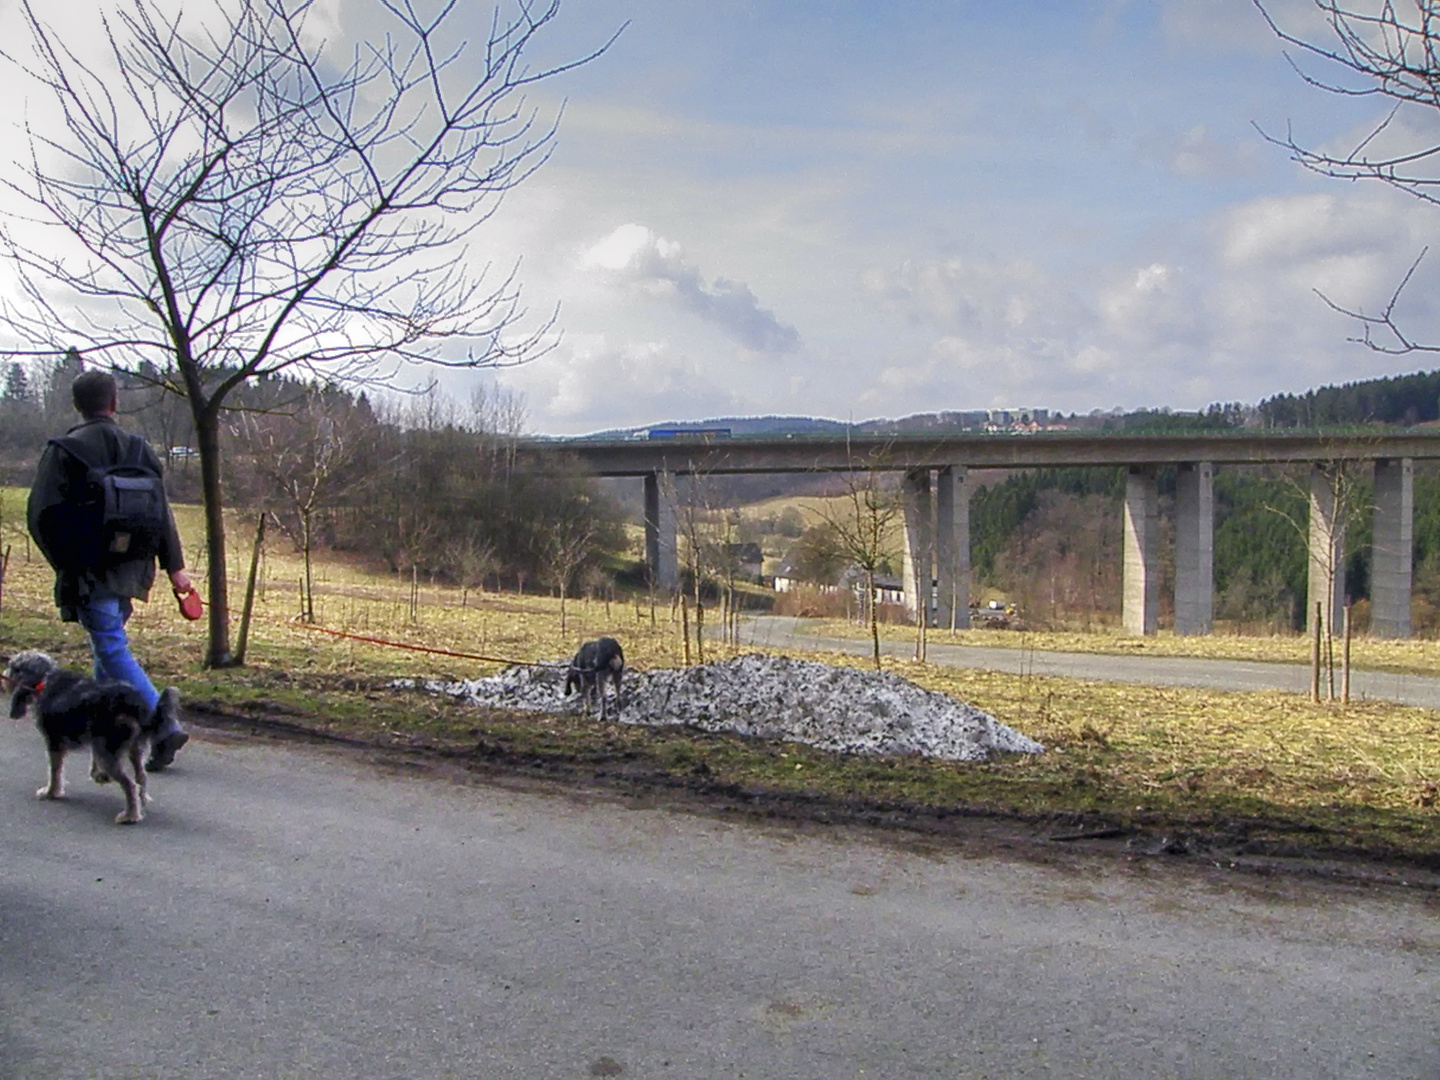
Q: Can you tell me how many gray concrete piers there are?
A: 7